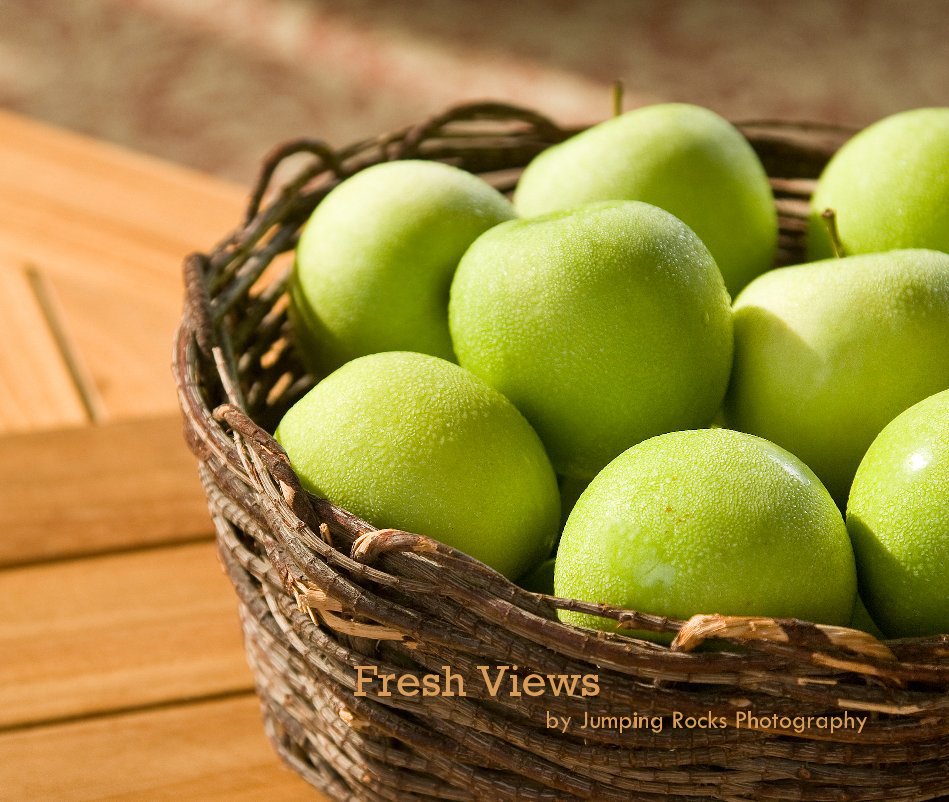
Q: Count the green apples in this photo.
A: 8